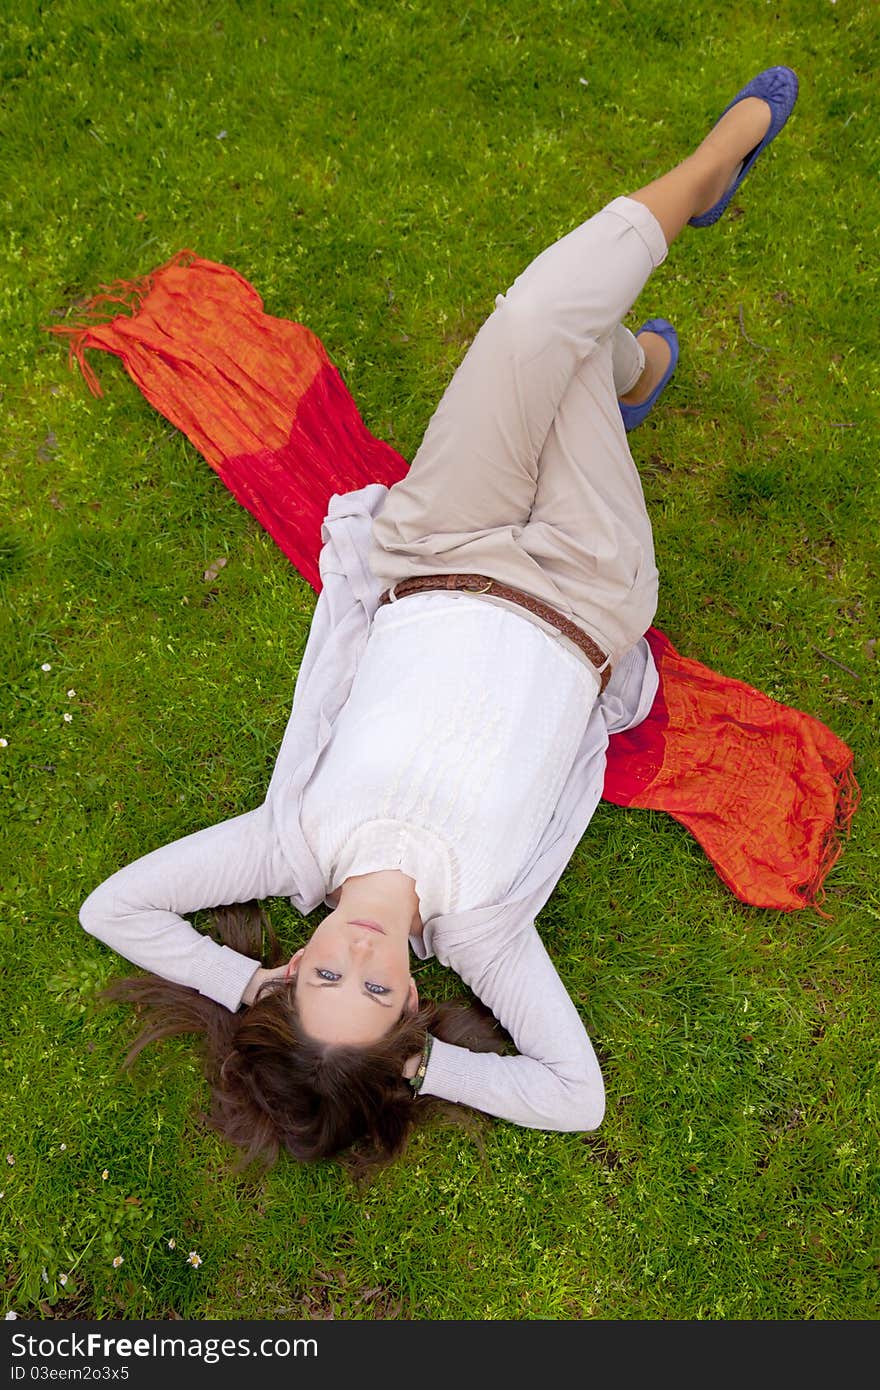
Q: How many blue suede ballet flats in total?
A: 2